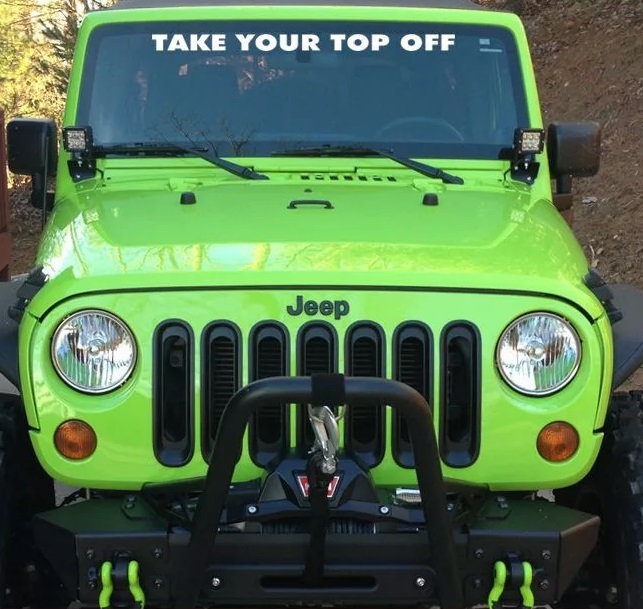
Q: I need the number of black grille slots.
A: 7